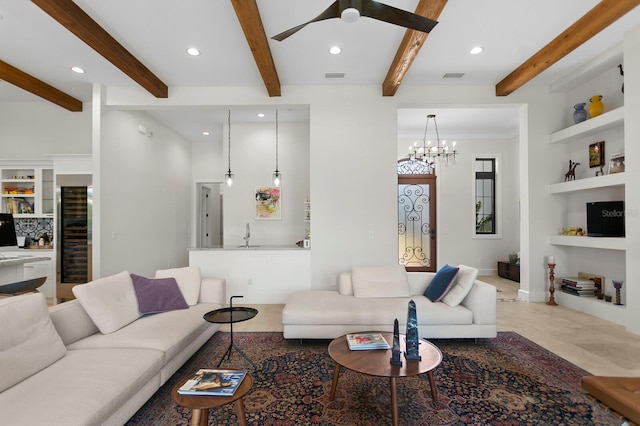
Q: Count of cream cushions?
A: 5